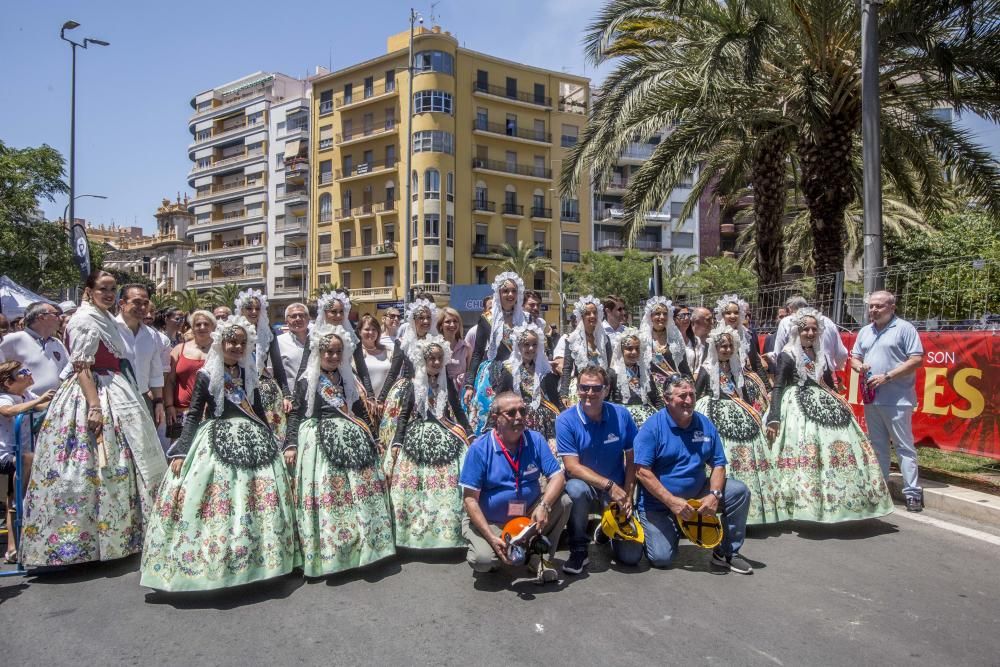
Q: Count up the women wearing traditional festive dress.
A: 15